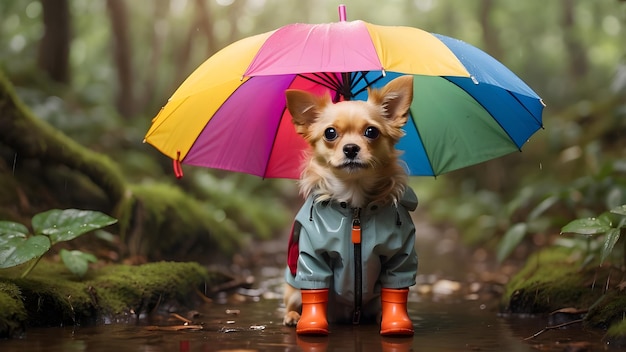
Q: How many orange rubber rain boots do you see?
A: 2